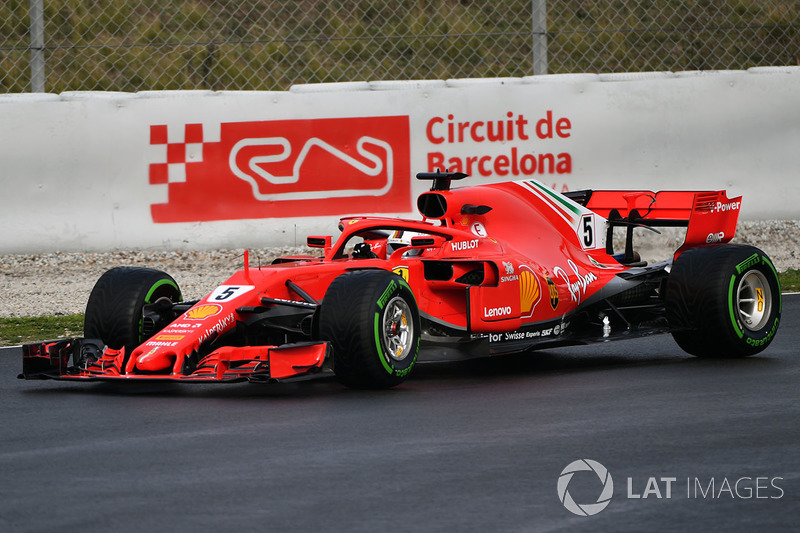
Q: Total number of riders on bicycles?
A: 0